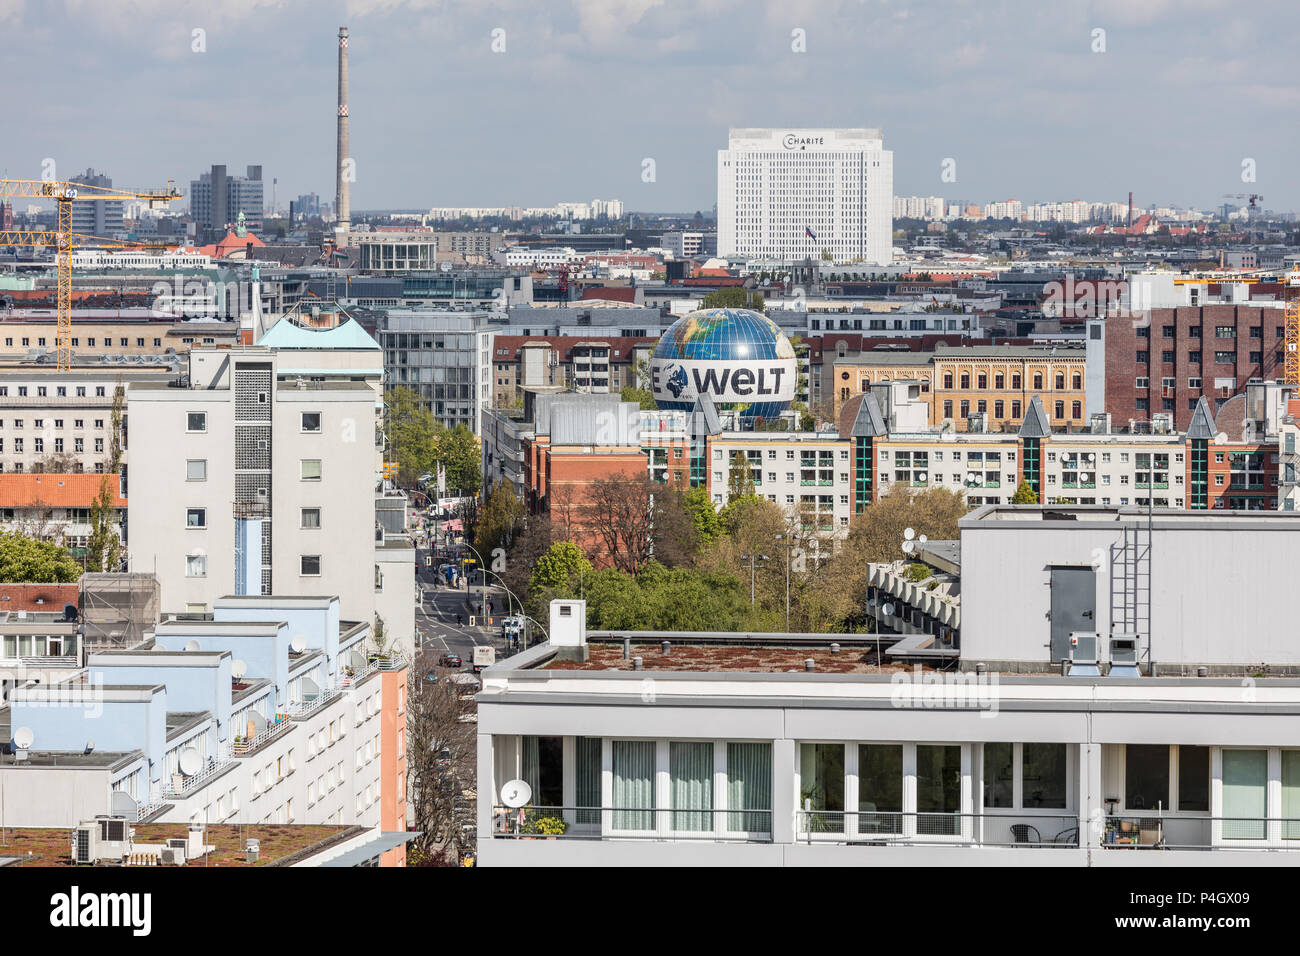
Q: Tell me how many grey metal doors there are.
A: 1